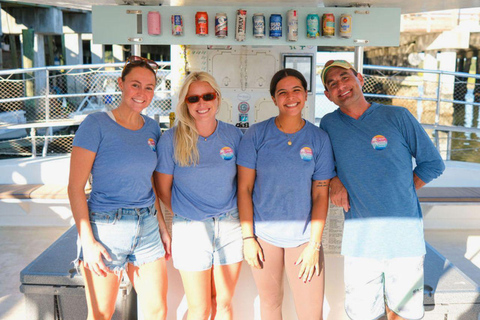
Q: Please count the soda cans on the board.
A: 11